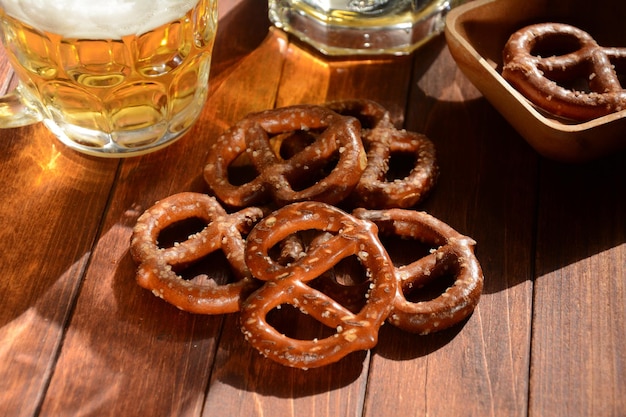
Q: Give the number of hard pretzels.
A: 6